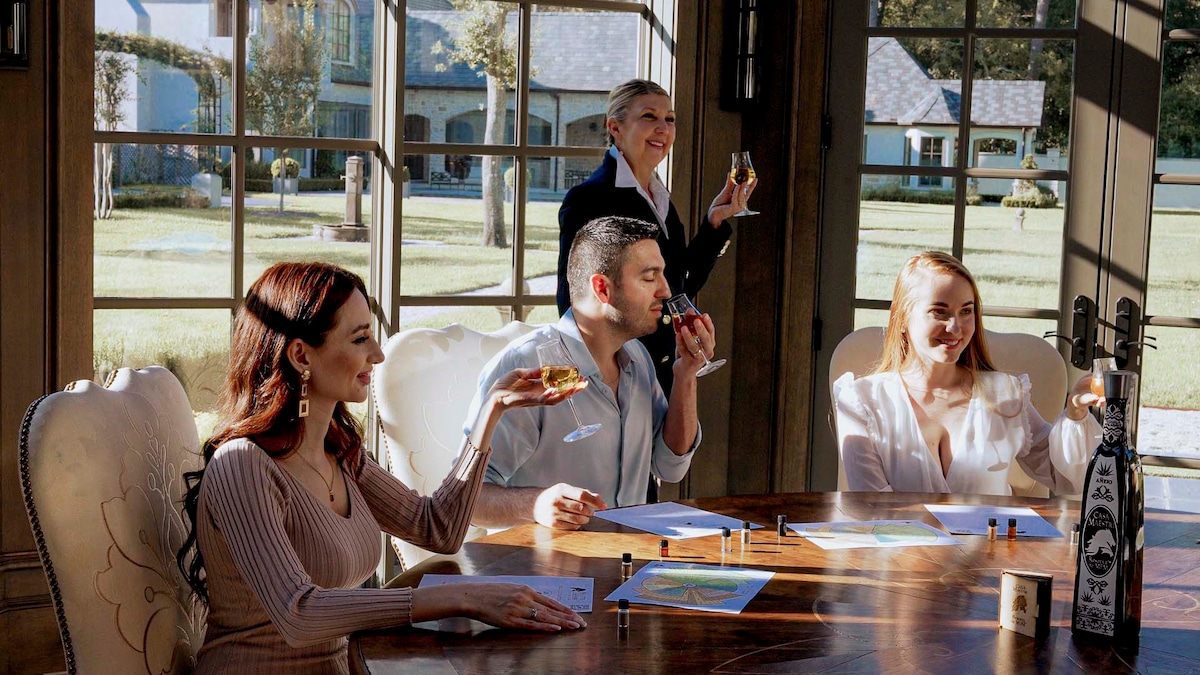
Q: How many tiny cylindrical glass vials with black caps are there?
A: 9